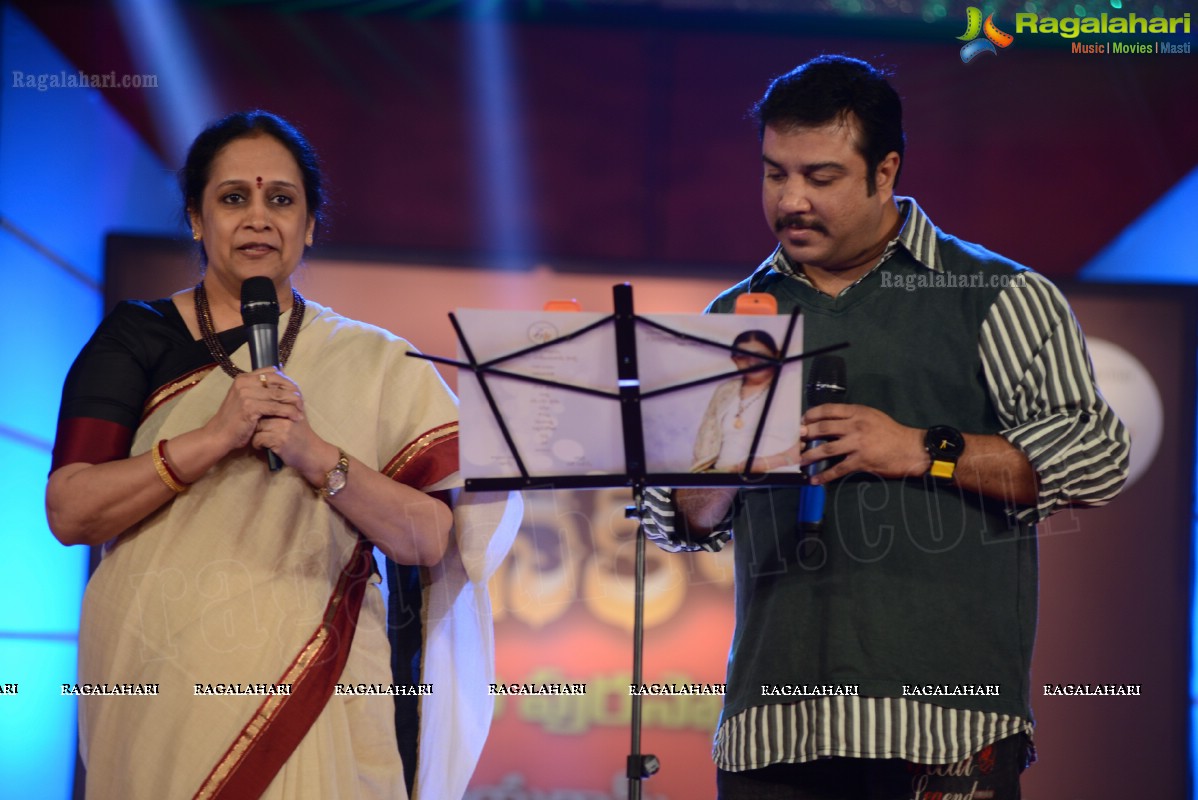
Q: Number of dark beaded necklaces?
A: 1